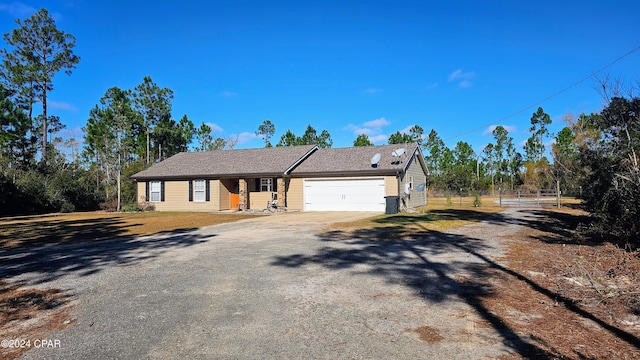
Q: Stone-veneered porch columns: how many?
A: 2